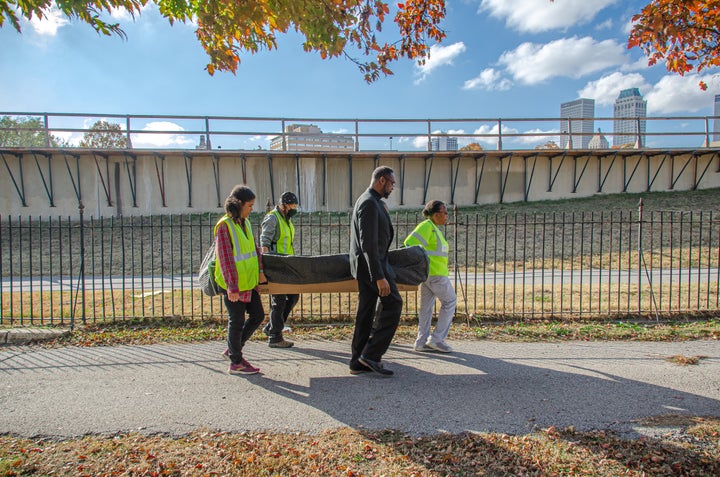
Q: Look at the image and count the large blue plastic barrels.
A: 0